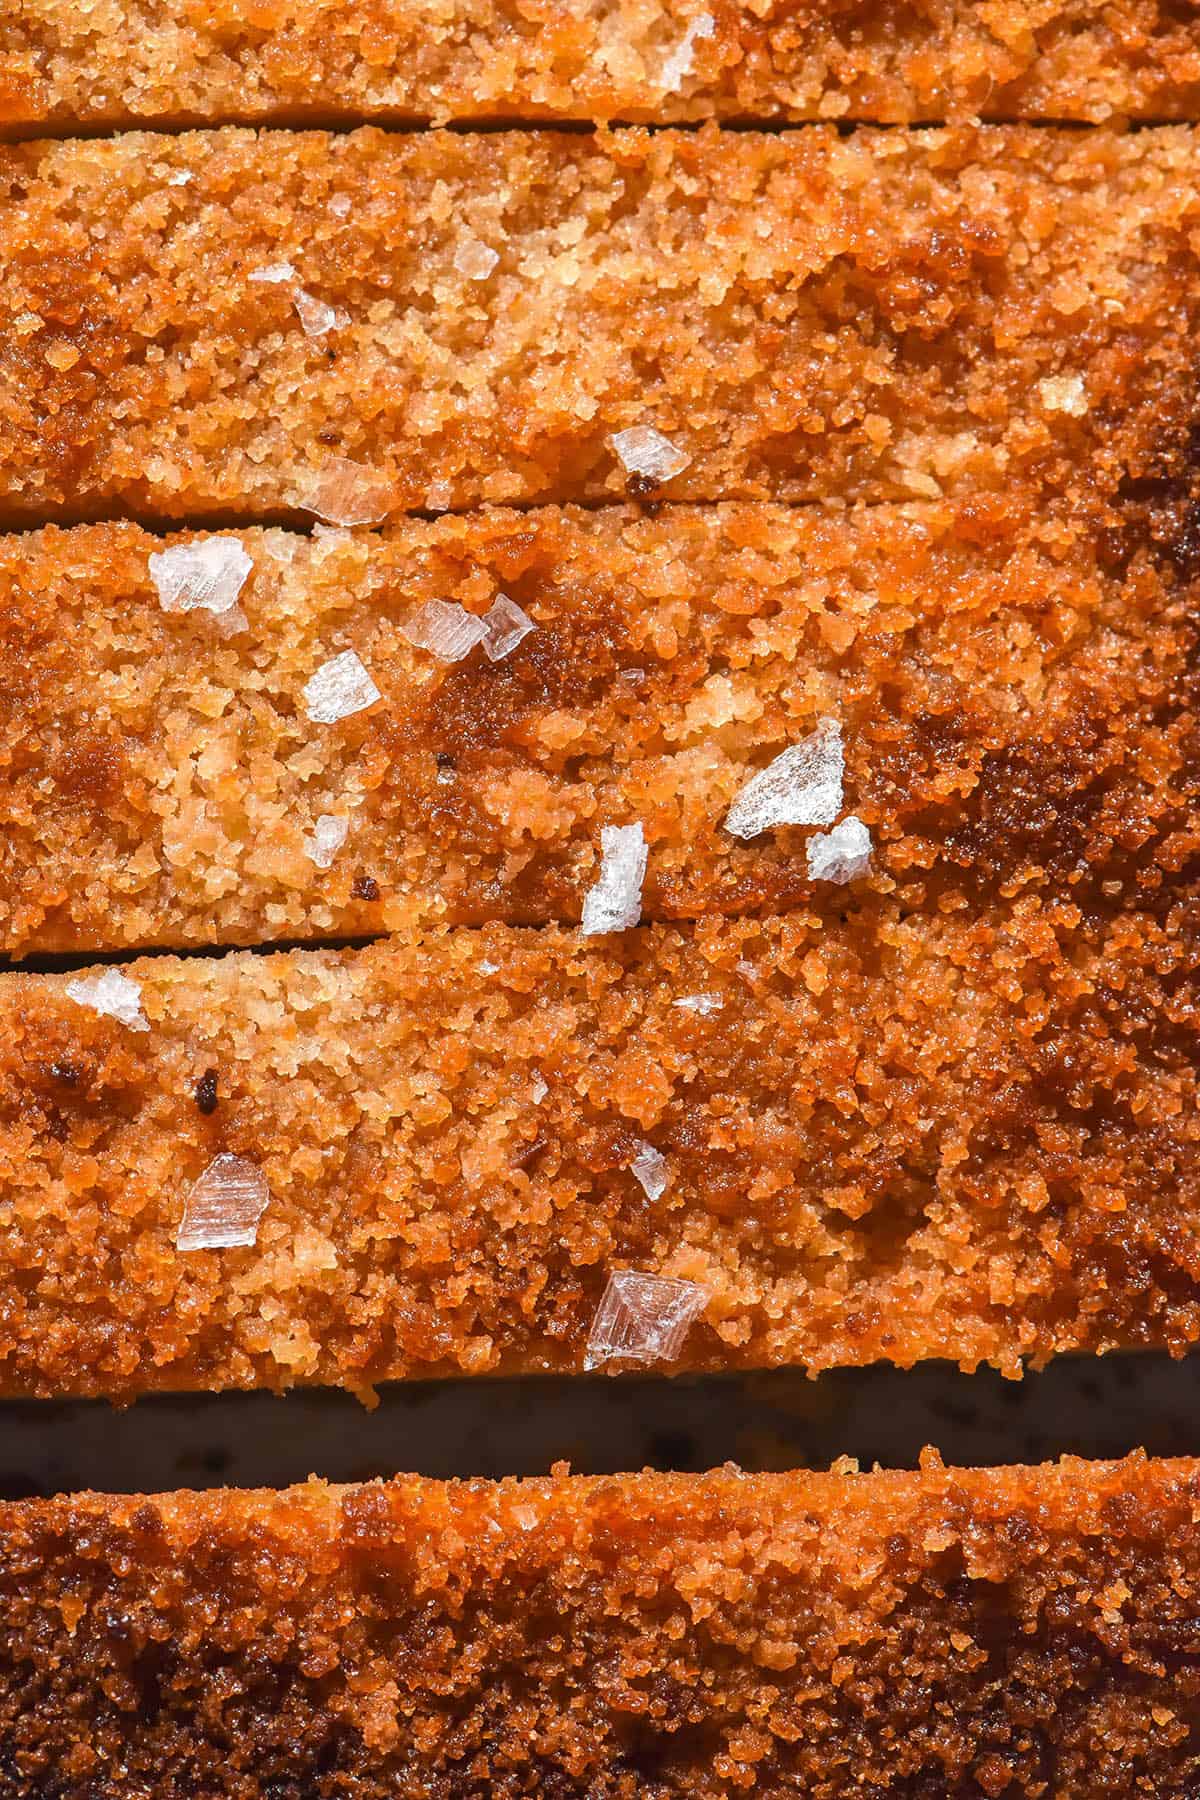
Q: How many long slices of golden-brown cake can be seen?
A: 5